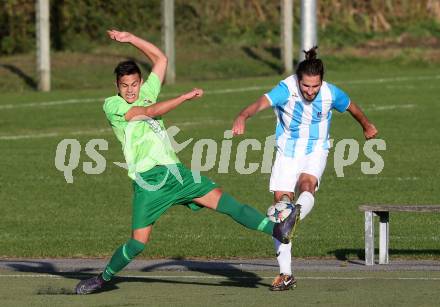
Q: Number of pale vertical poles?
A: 4